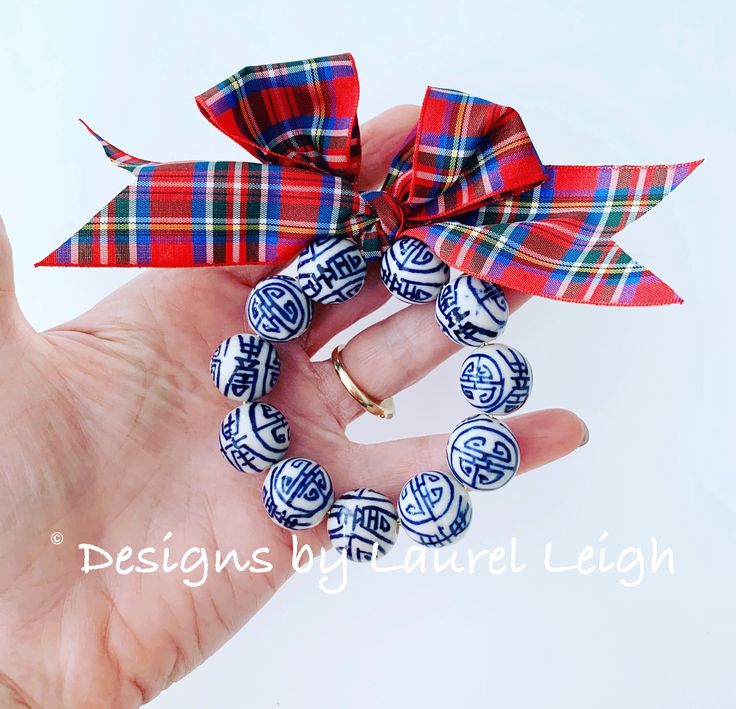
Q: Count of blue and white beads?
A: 11